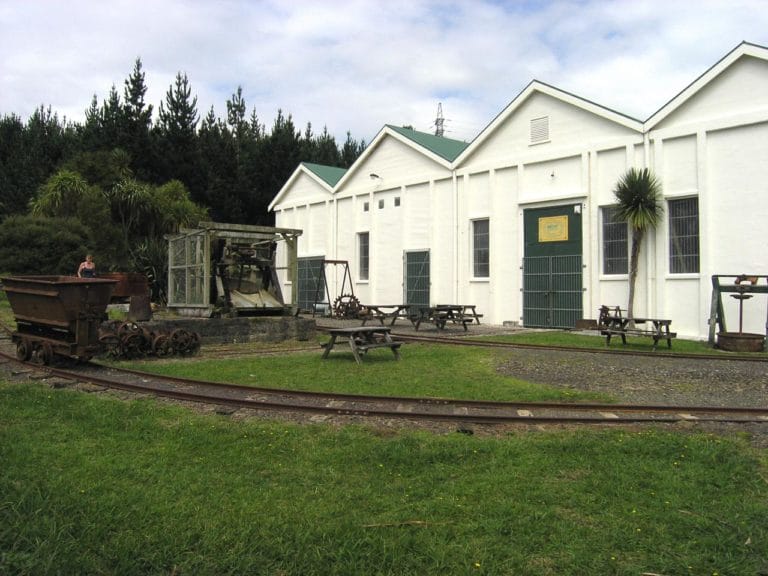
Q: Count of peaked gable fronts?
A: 4